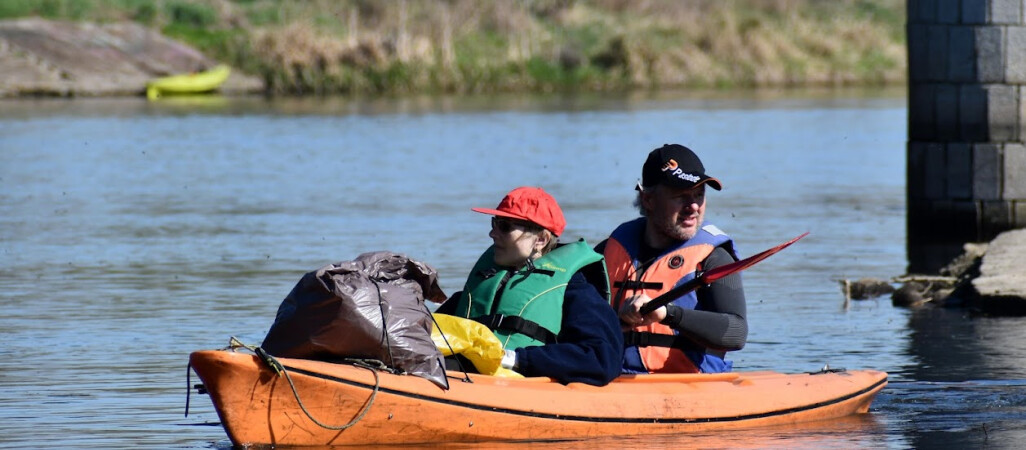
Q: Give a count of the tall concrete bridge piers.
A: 1